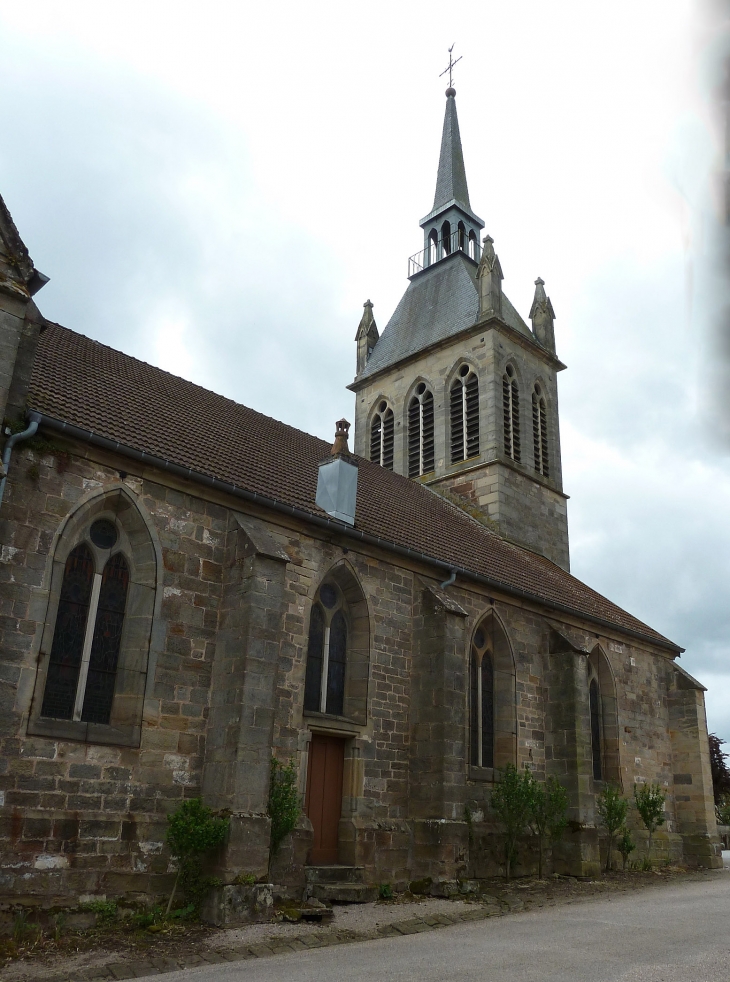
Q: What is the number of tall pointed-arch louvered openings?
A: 5